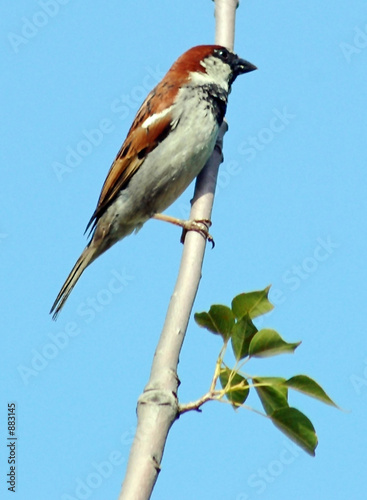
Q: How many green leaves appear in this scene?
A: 8